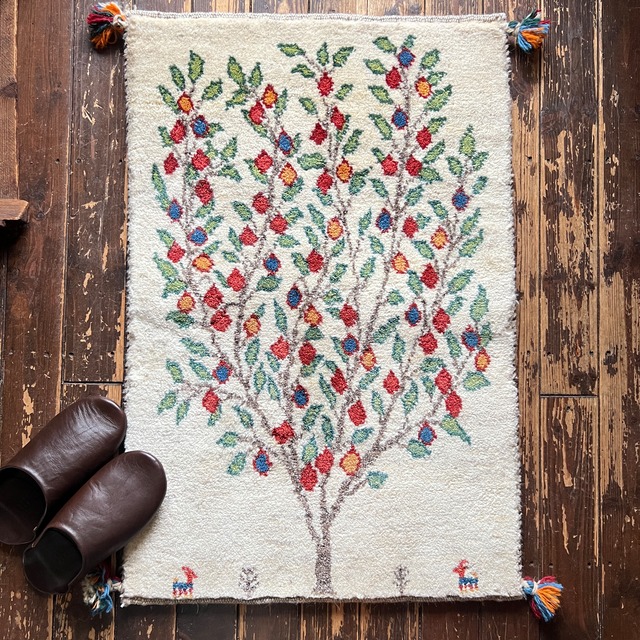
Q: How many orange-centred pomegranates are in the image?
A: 15